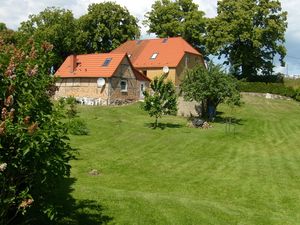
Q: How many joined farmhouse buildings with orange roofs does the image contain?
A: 2